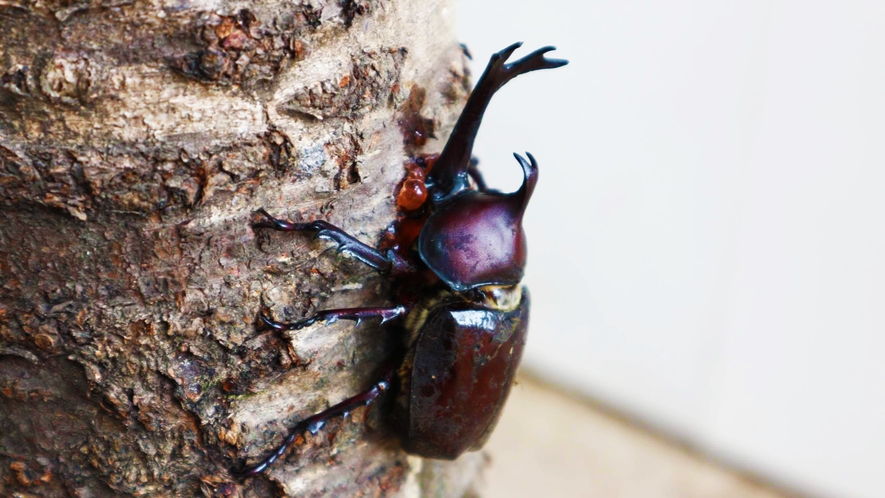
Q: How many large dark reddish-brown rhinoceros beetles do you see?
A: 1